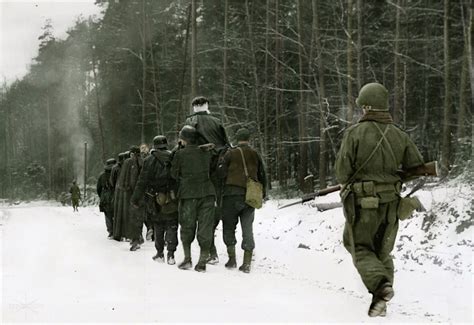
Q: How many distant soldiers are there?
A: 1